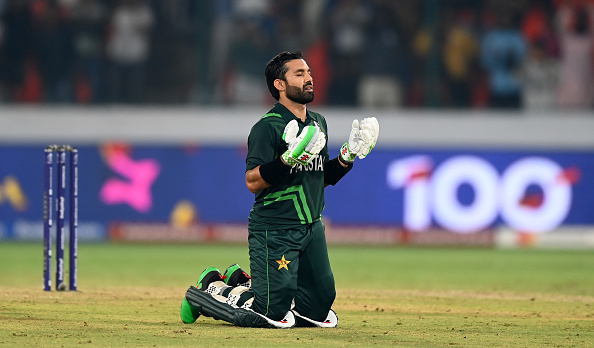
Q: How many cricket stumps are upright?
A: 3